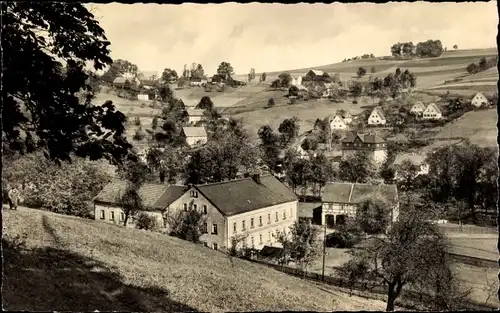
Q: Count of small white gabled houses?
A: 5